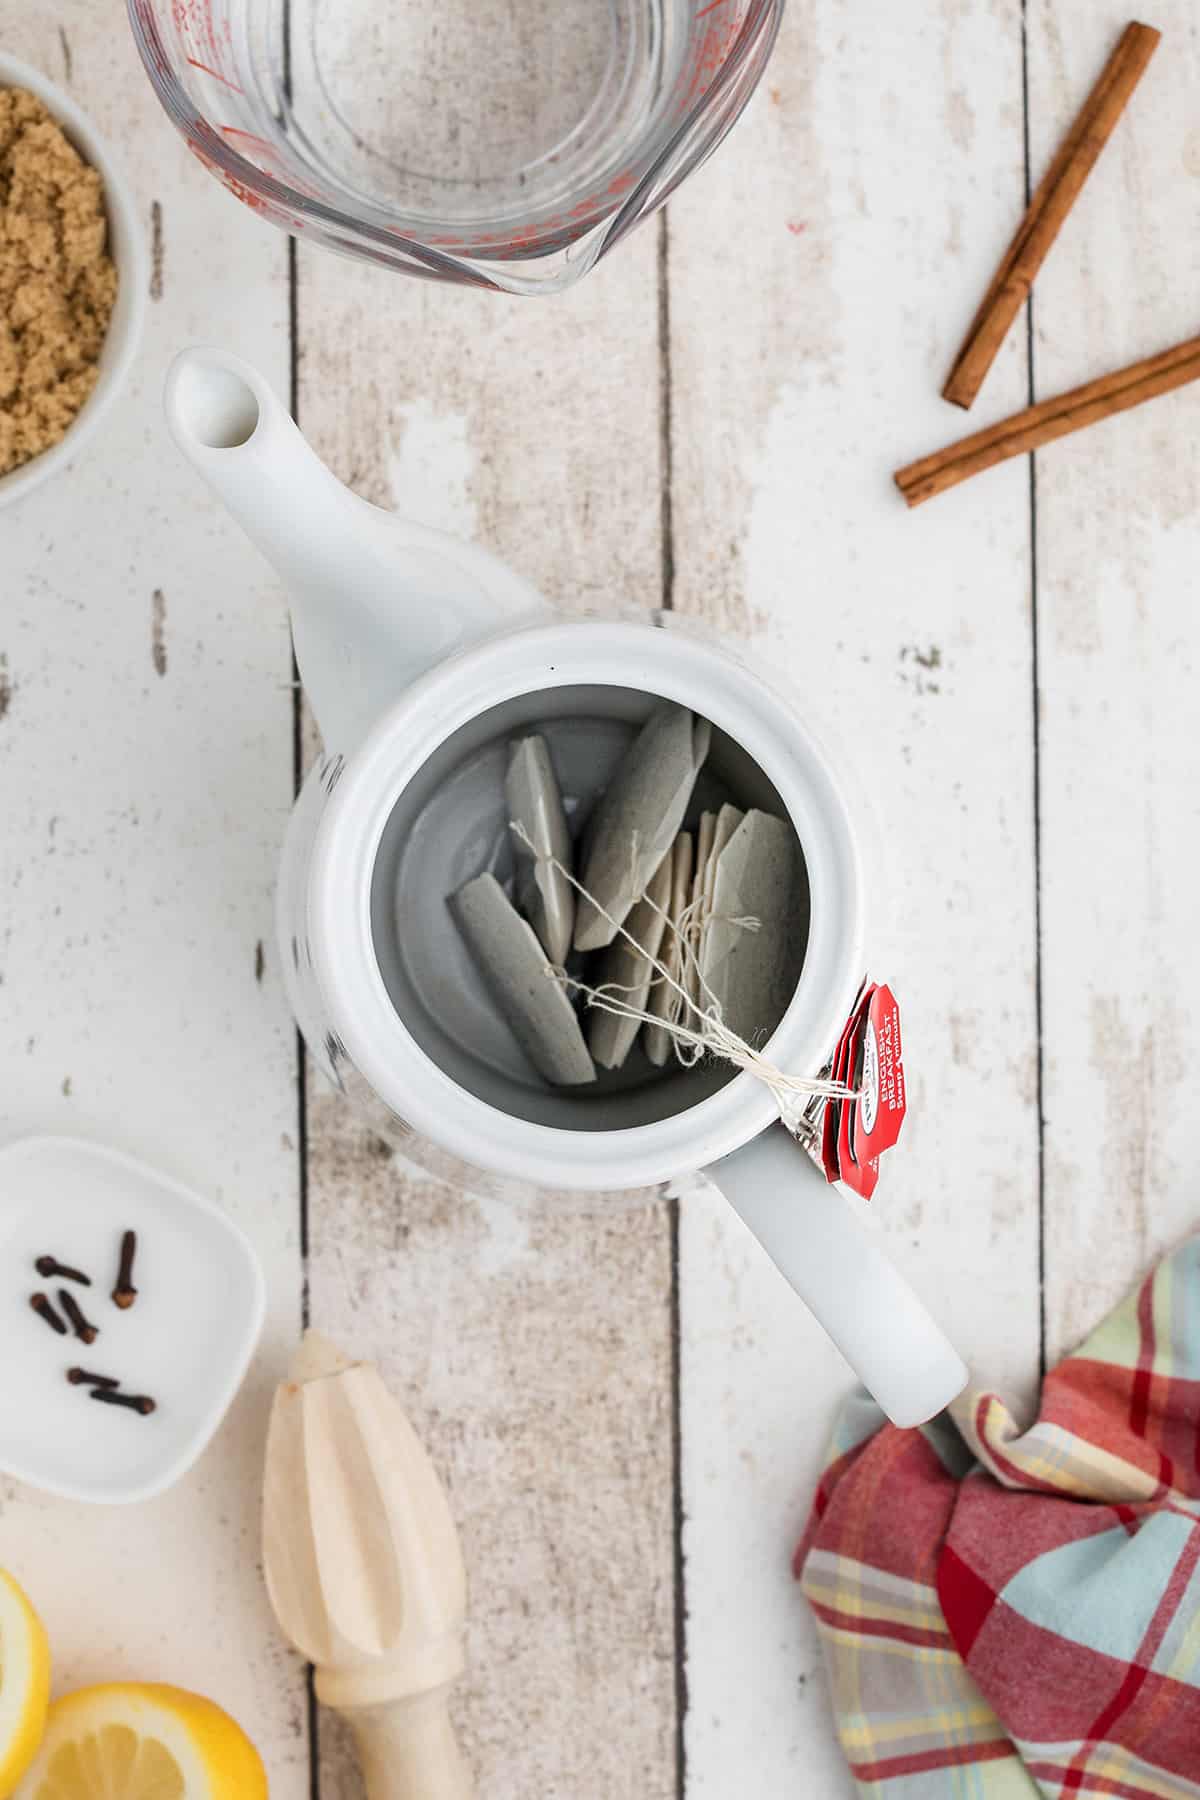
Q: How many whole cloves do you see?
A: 6